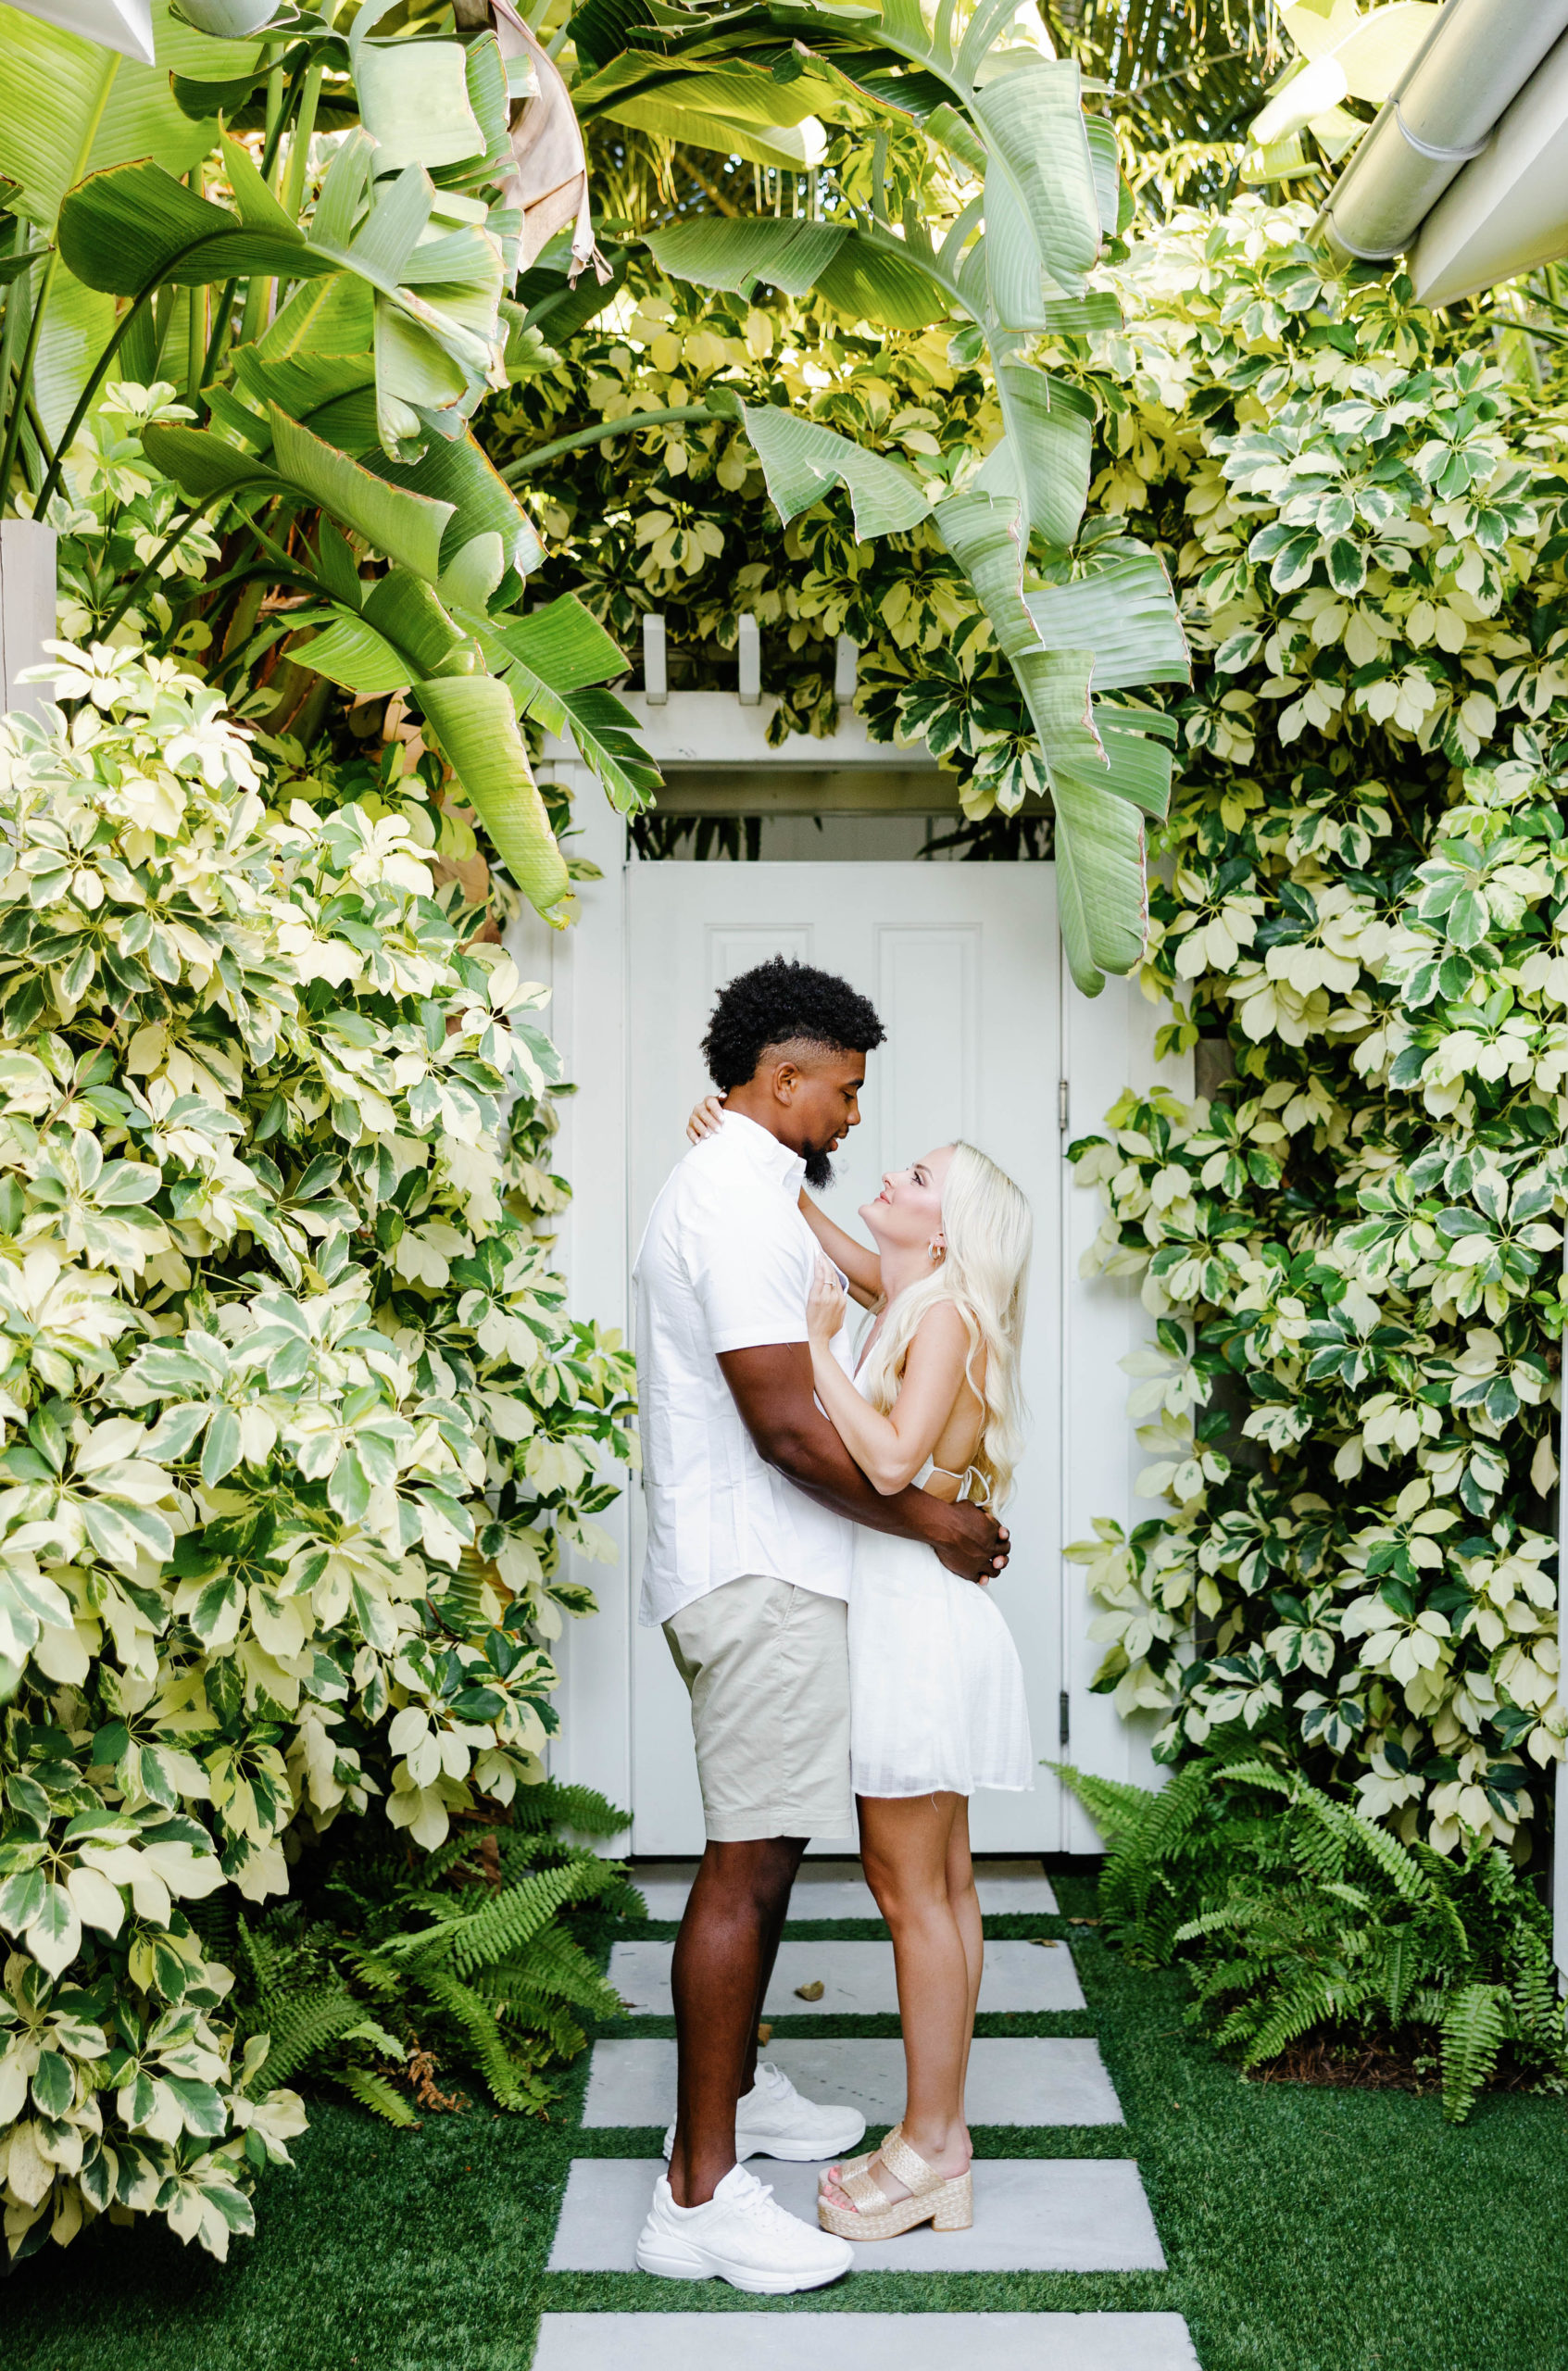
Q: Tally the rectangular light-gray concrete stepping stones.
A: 5